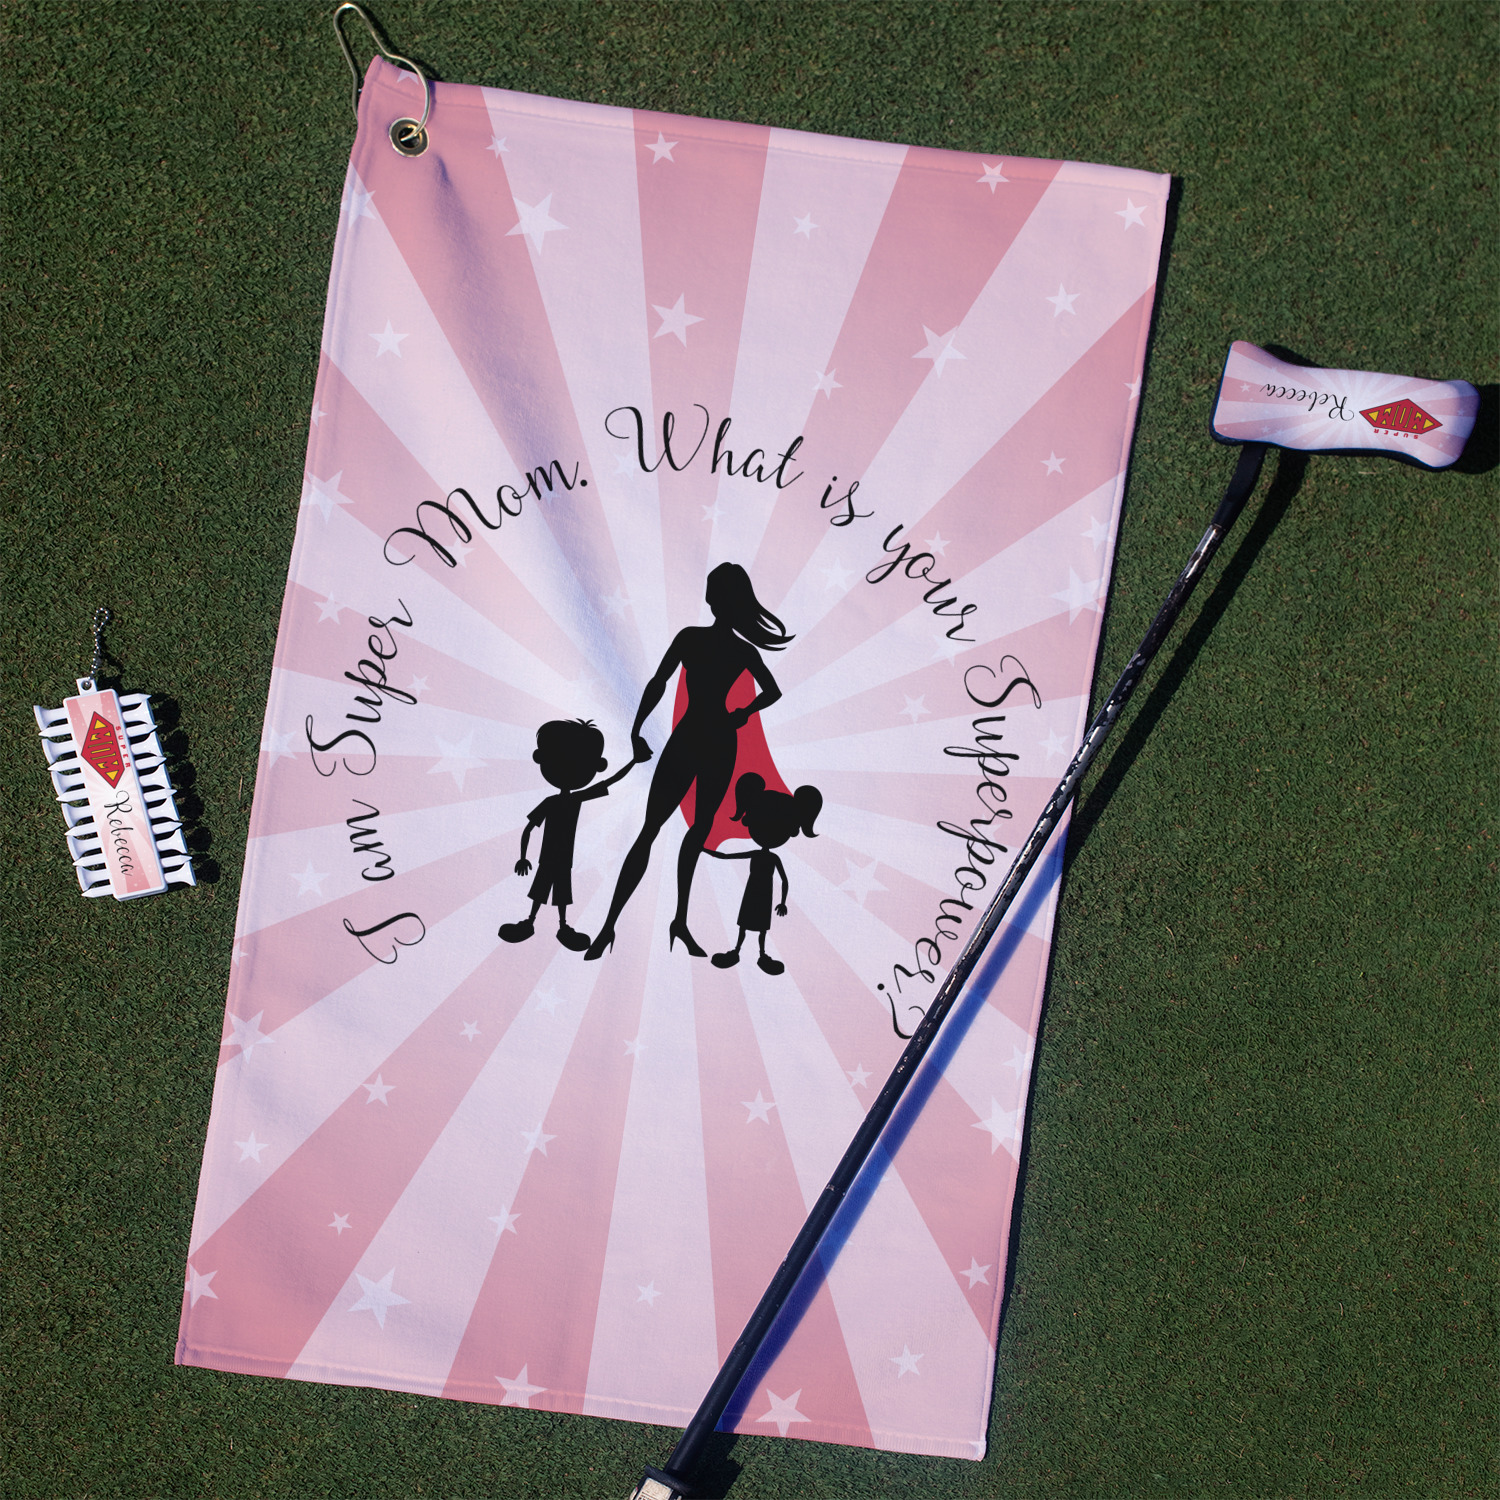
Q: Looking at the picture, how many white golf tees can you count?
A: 12